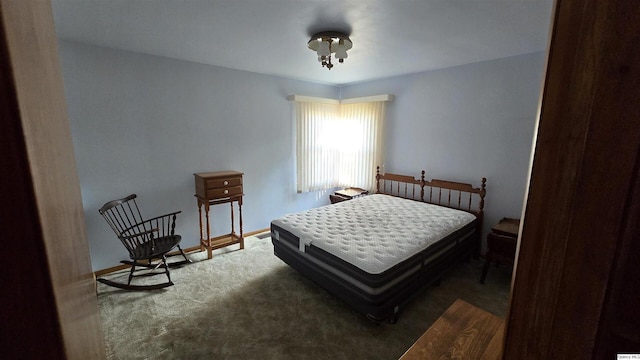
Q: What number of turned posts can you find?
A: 3